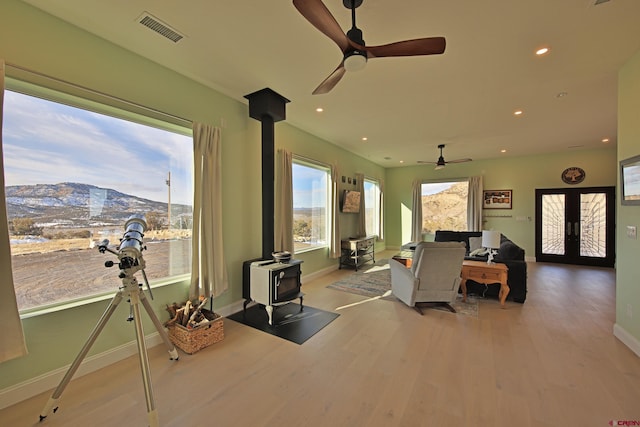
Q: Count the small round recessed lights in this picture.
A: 7